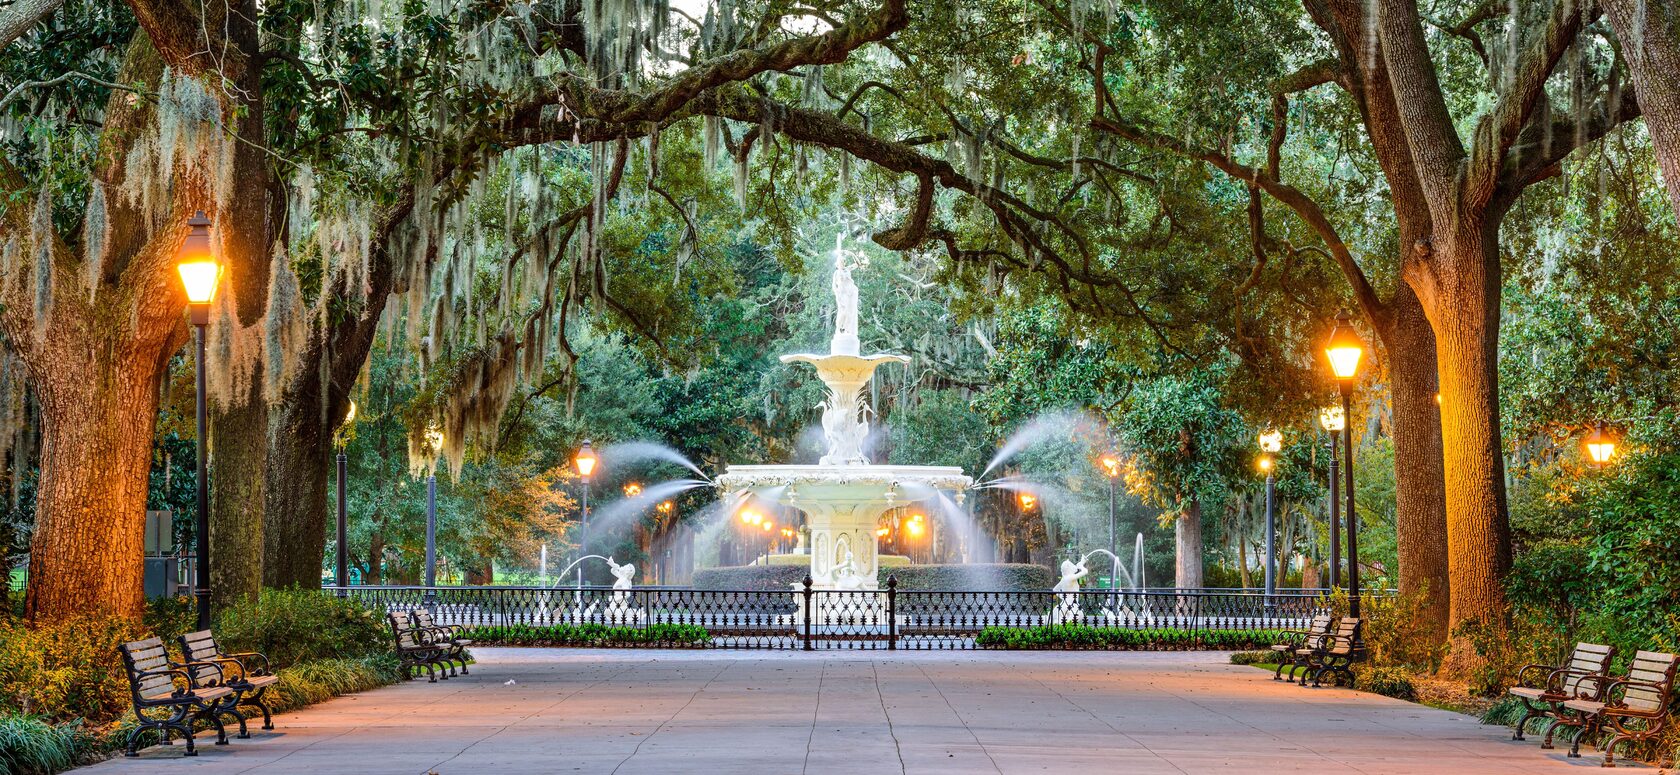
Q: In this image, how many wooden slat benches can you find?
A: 8